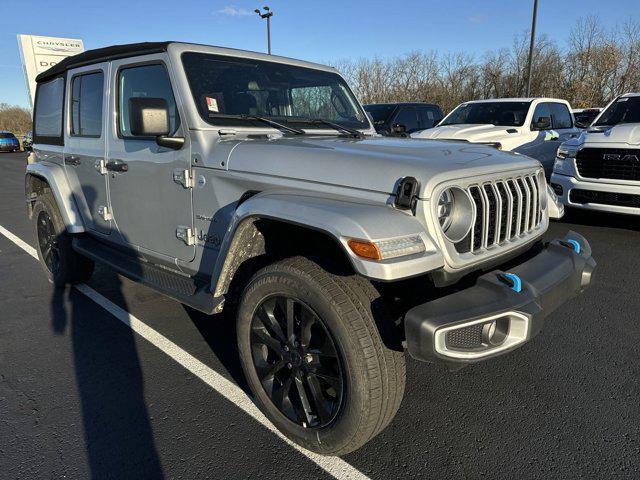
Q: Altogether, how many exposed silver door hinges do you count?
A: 4